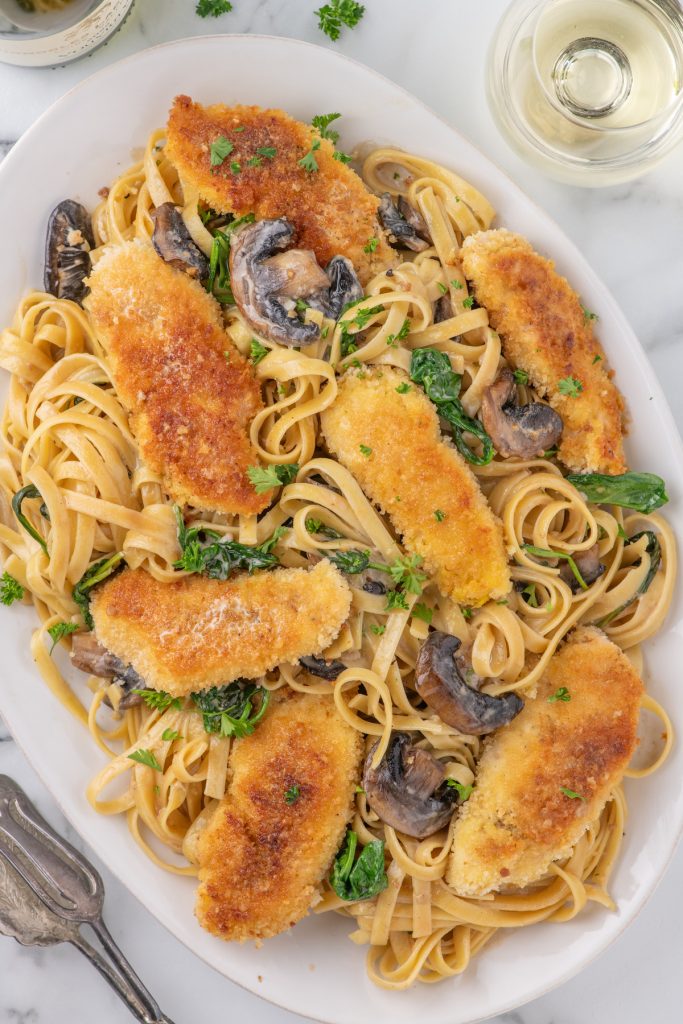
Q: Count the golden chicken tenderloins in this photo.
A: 7